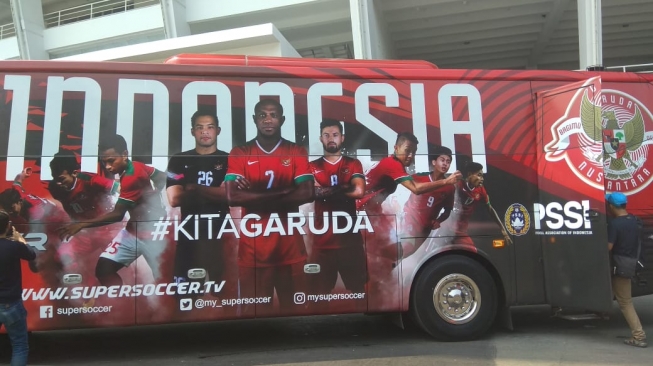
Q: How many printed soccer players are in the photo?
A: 9